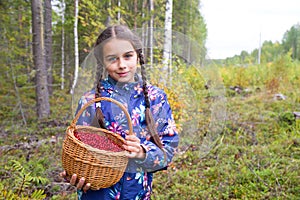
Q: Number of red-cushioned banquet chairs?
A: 0